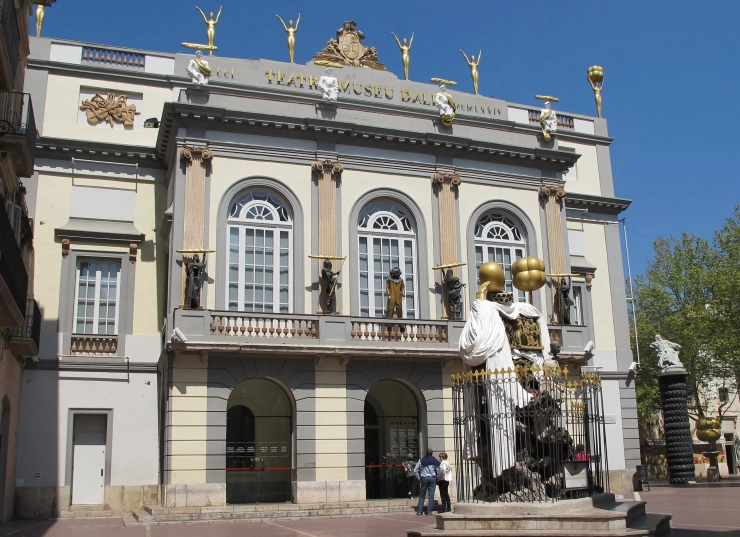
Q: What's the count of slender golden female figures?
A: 6